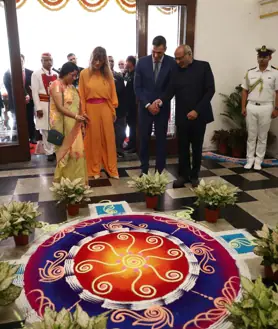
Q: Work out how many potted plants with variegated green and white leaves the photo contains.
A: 8